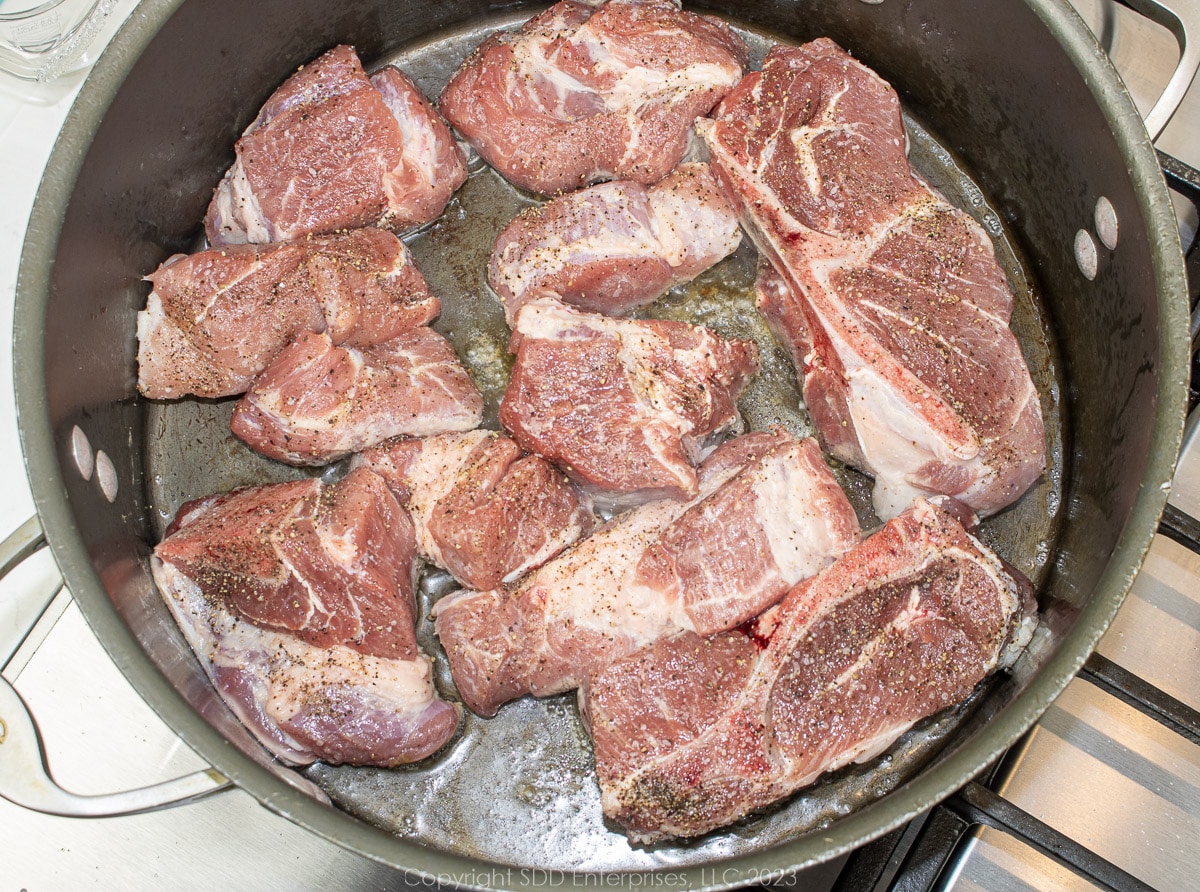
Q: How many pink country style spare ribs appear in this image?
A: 11